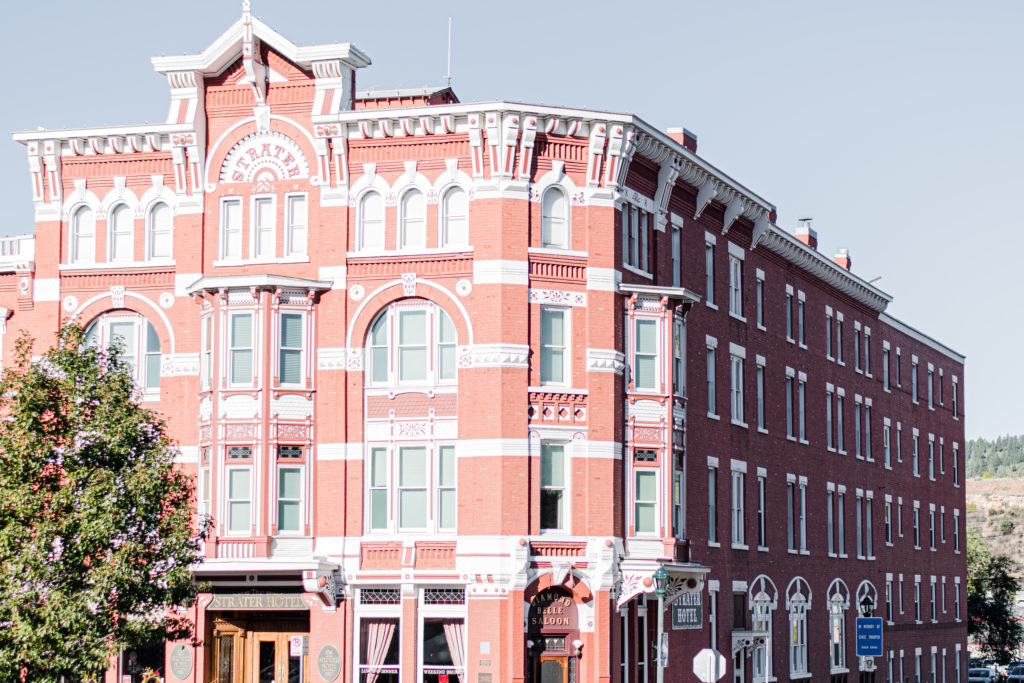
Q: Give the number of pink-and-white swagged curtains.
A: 2